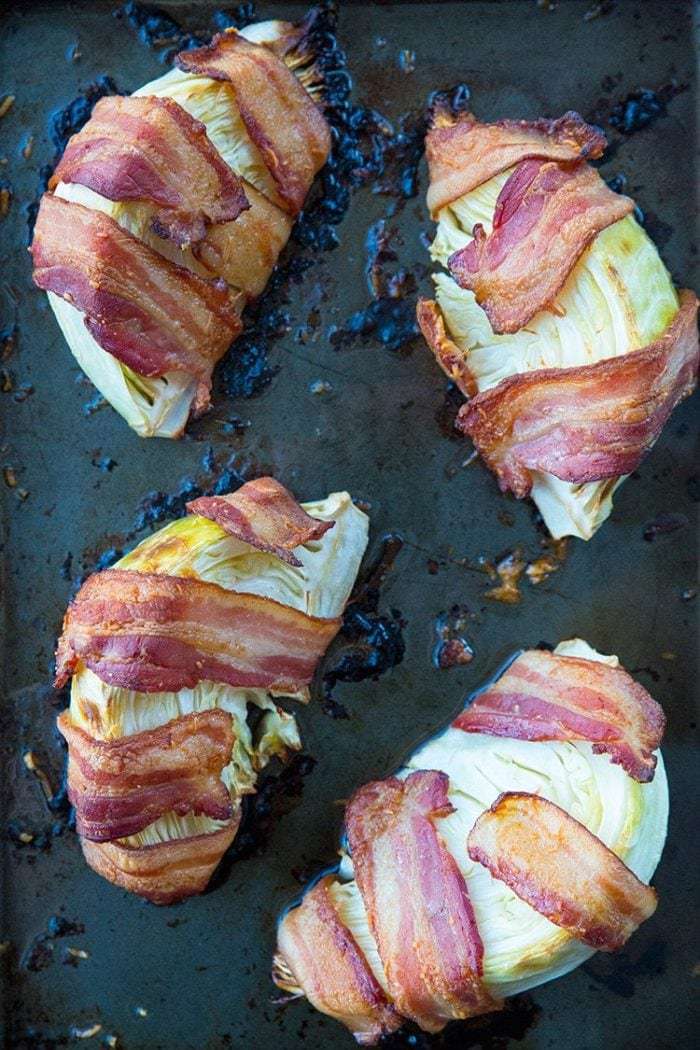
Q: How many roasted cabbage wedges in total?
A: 4